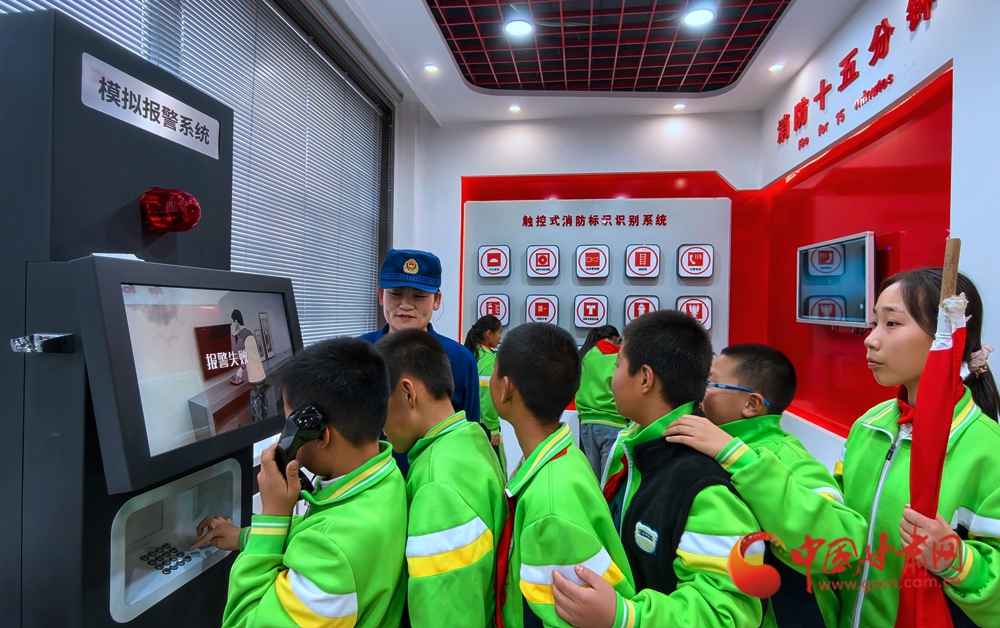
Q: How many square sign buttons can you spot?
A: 10